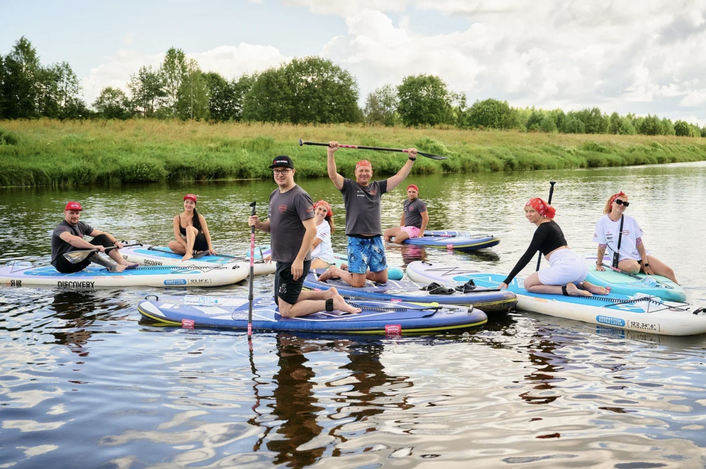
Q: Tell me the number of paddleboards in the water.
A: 8